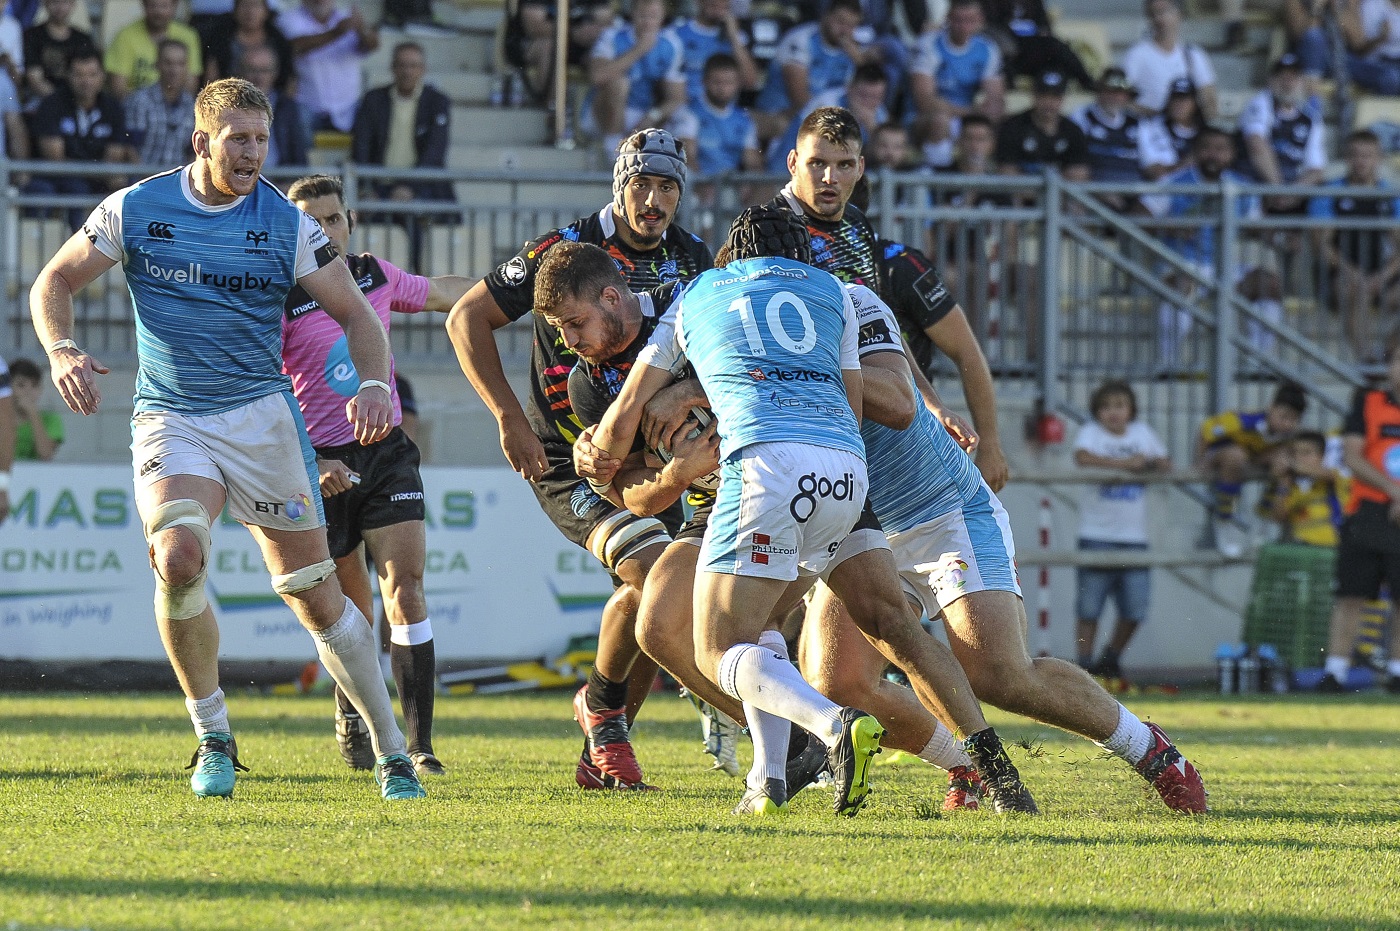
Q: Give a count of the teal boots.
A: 2